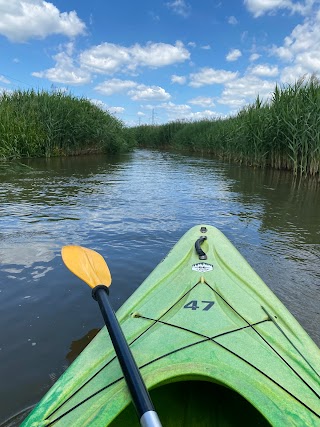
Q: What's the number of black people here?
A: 0